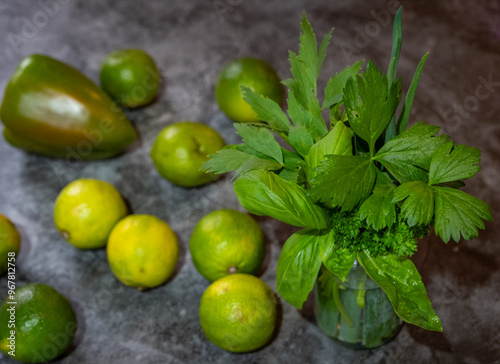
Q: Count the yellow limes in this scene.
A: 2